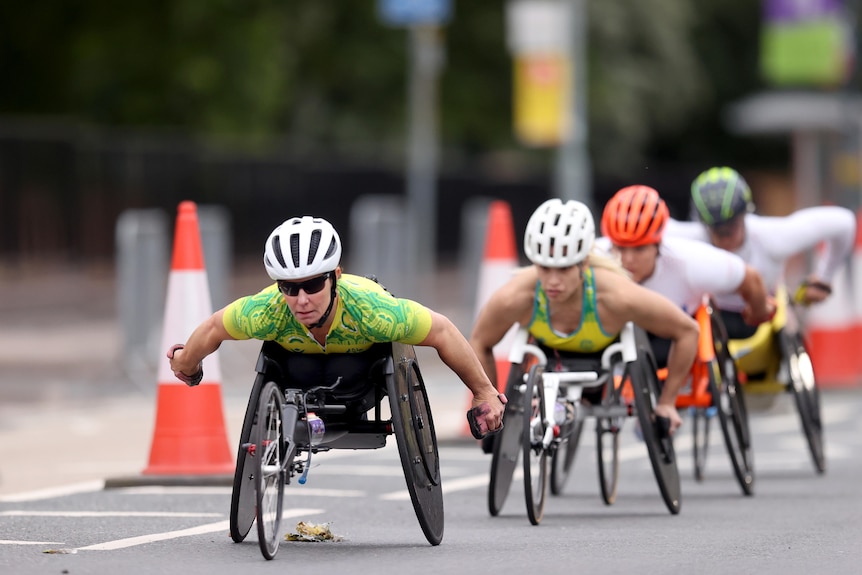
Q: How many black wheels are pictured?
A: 11